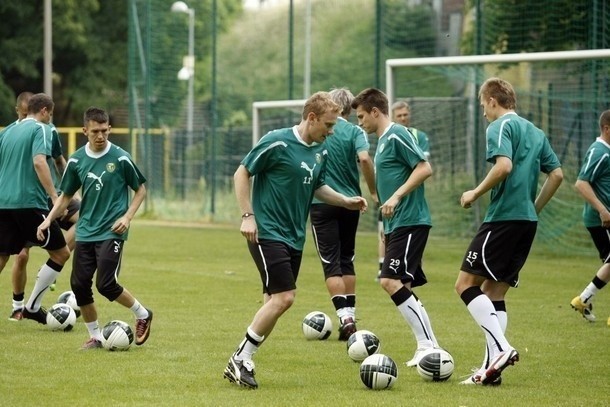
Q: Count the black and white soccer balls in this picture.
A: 7